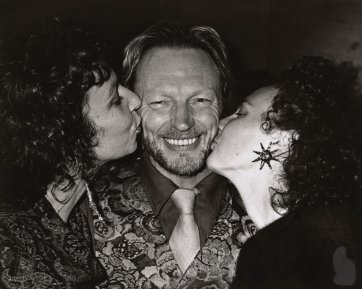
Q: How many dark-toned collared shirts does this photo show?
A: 1